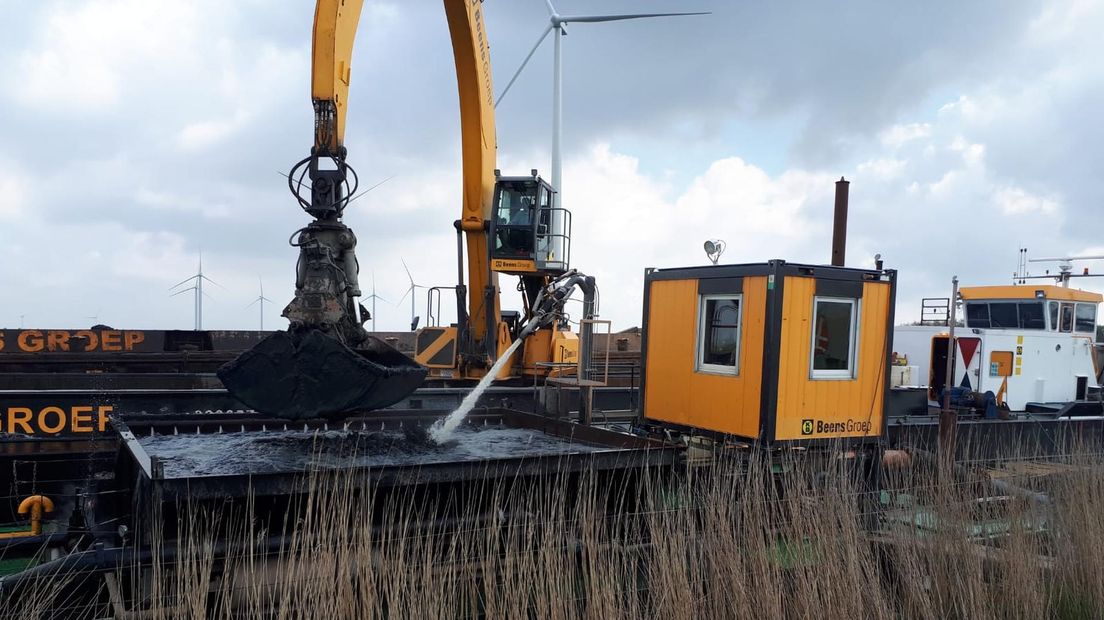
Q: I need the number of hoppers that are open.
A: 1